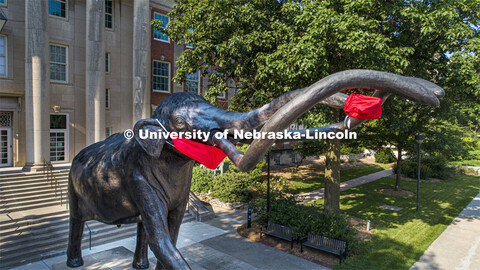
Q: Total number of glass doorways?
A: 2